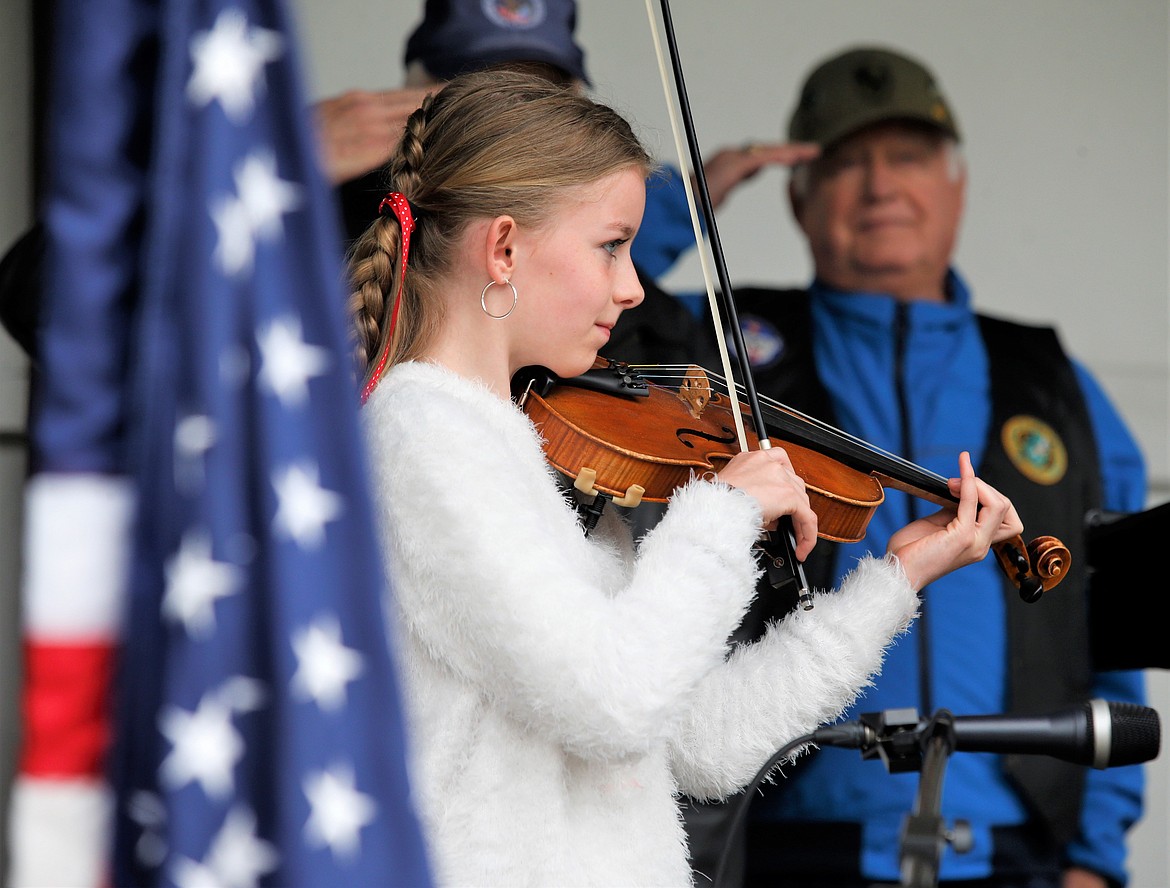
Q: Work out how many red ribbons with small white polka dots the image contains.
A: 1